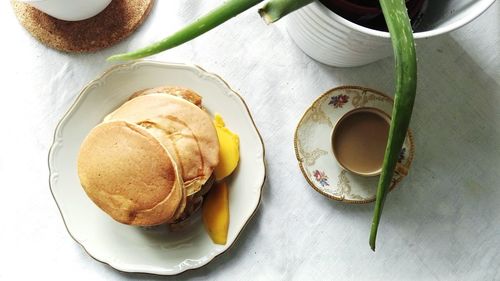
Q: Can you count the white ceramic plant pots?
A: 1